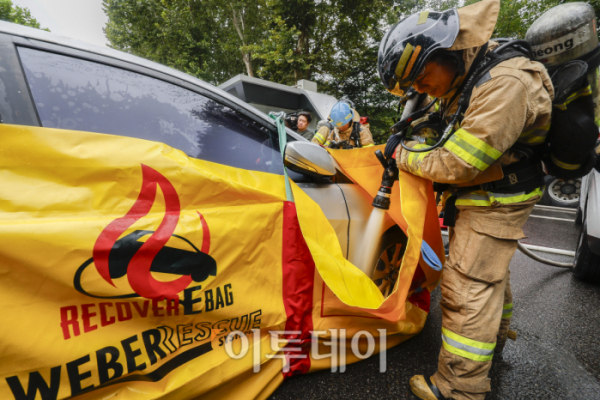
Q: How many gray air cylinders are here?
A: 1